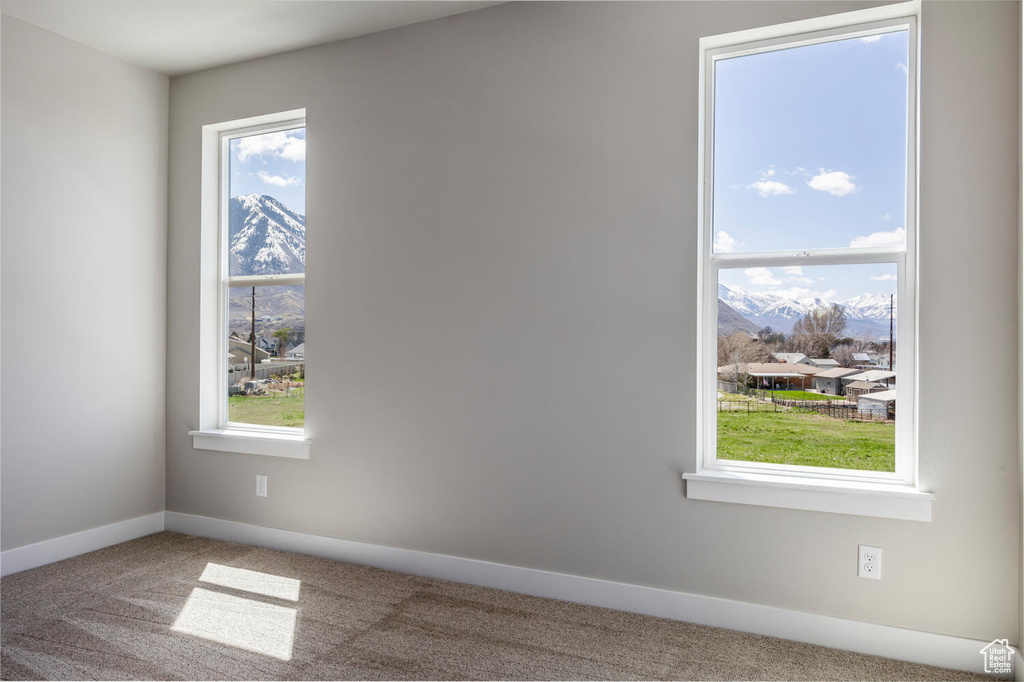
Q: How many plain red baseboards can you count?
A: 0